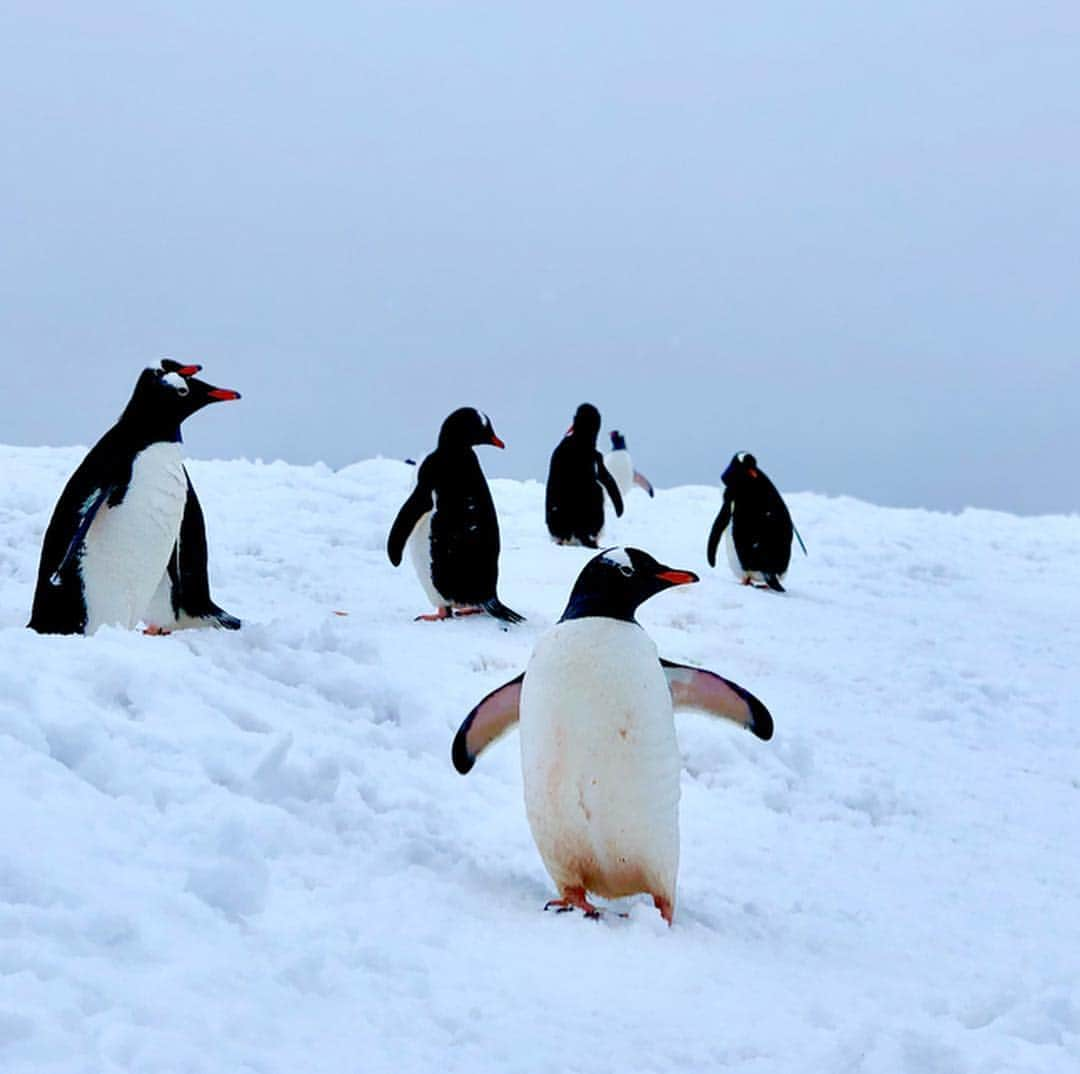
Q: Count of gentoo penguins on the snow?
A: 7